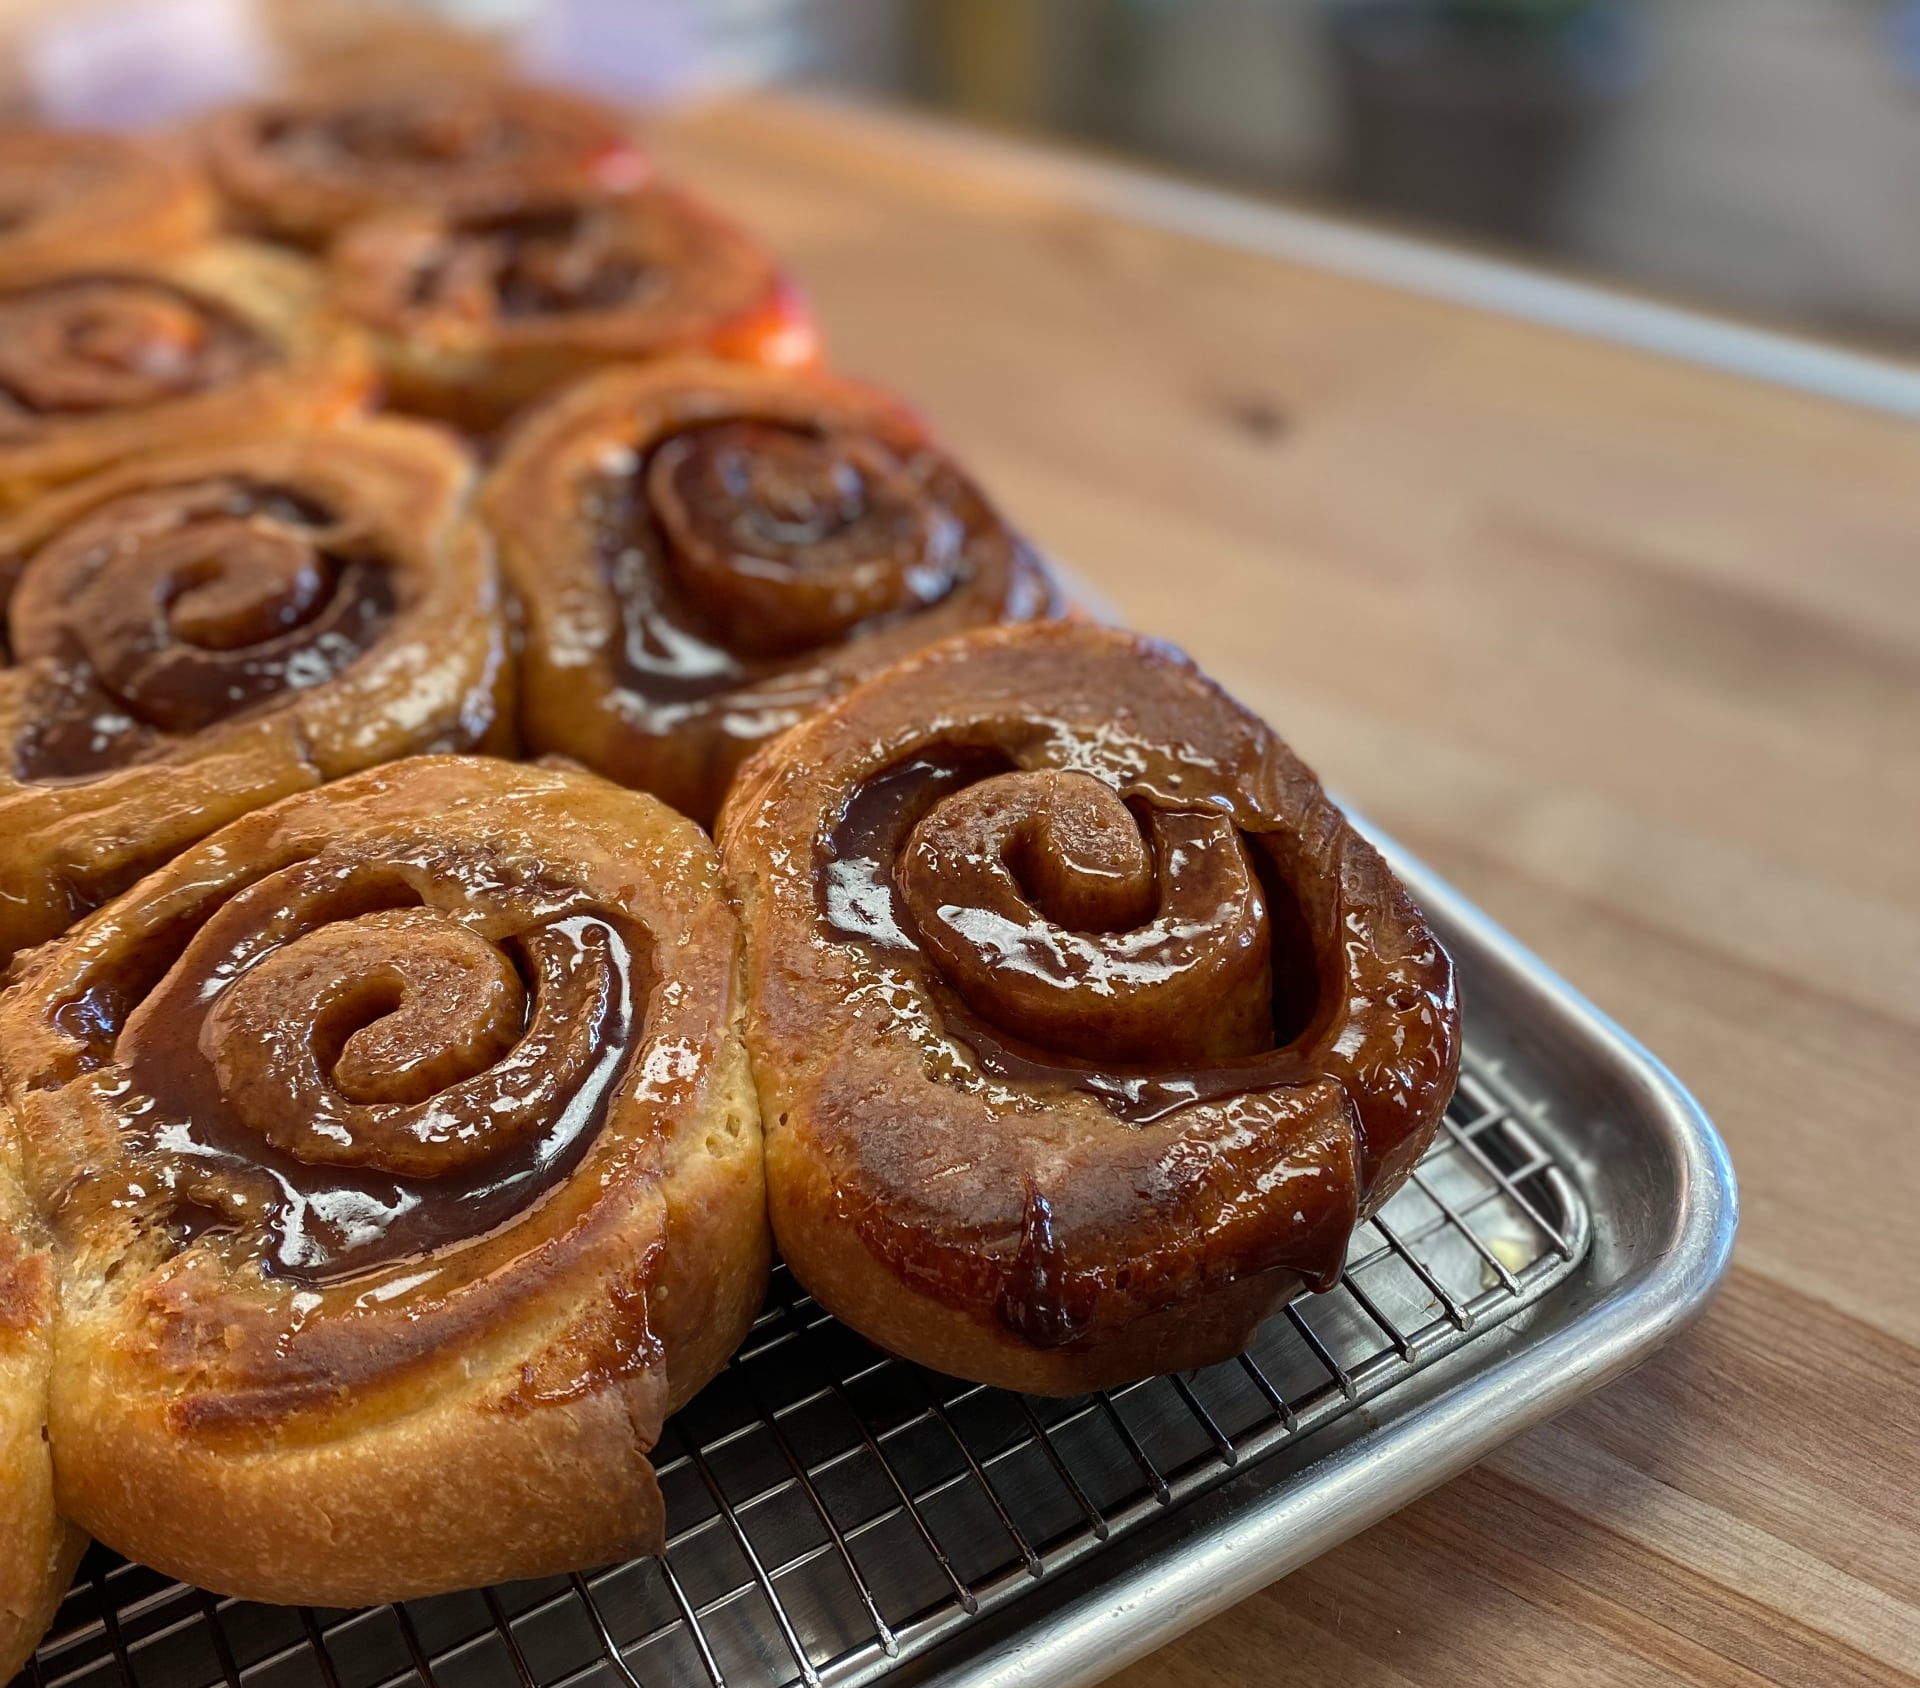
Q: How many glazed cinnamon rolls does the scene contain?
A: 9